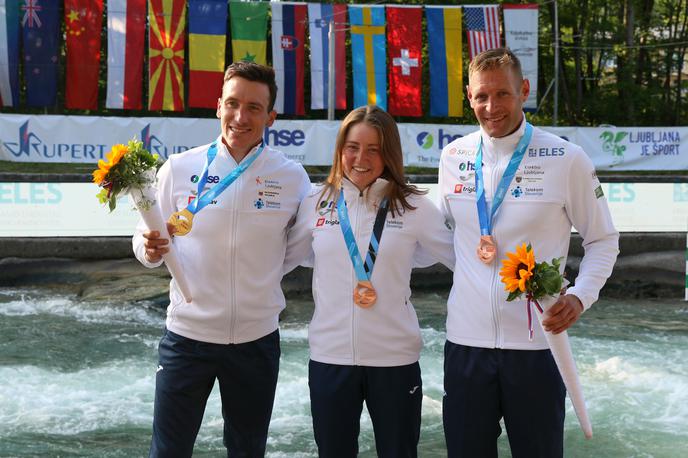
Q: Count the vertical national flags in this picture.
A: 13